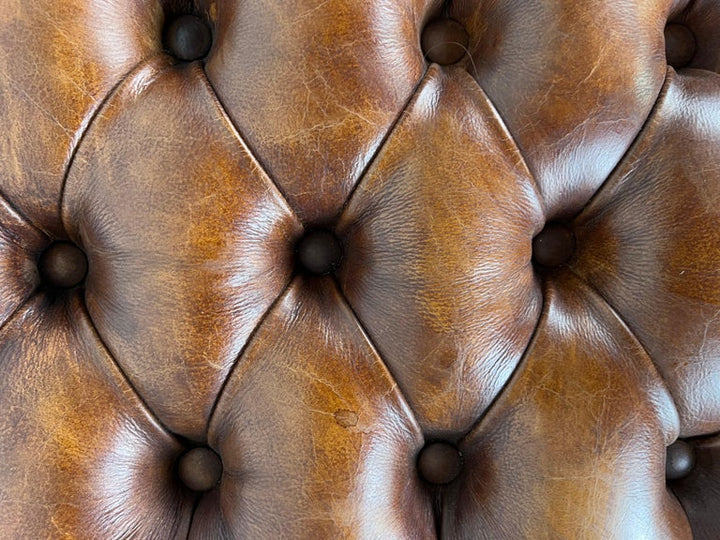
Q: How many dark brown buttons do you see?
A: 9